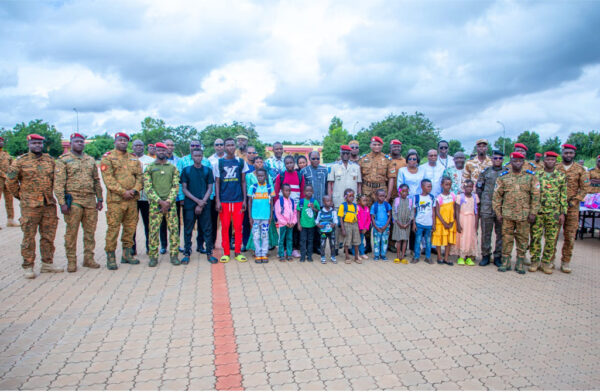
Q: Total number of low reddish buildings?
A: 2